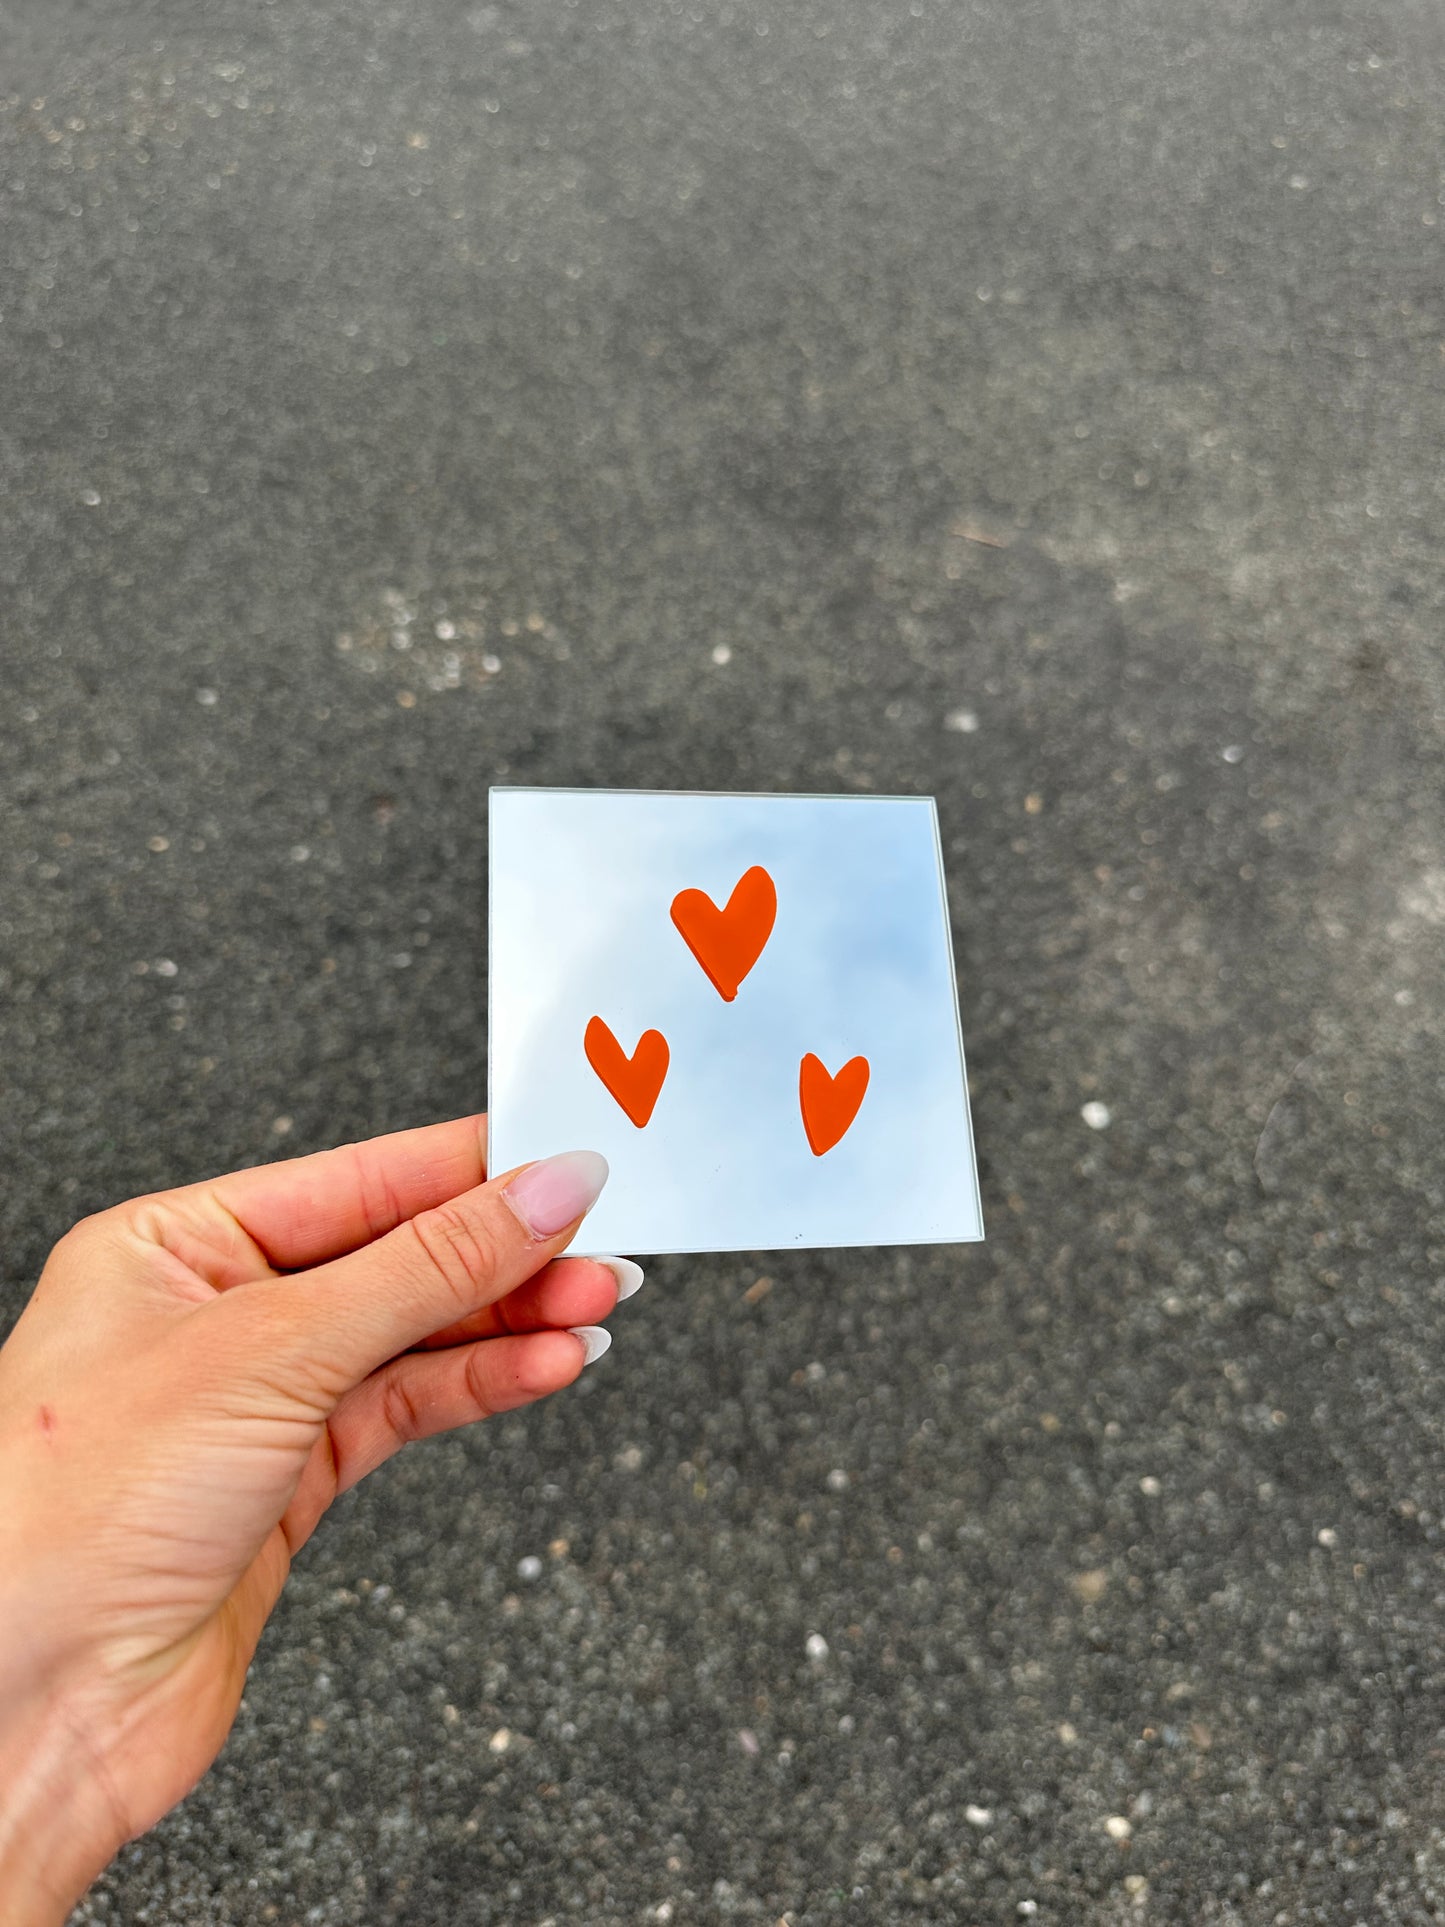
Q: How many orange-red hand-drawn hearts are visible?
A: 3